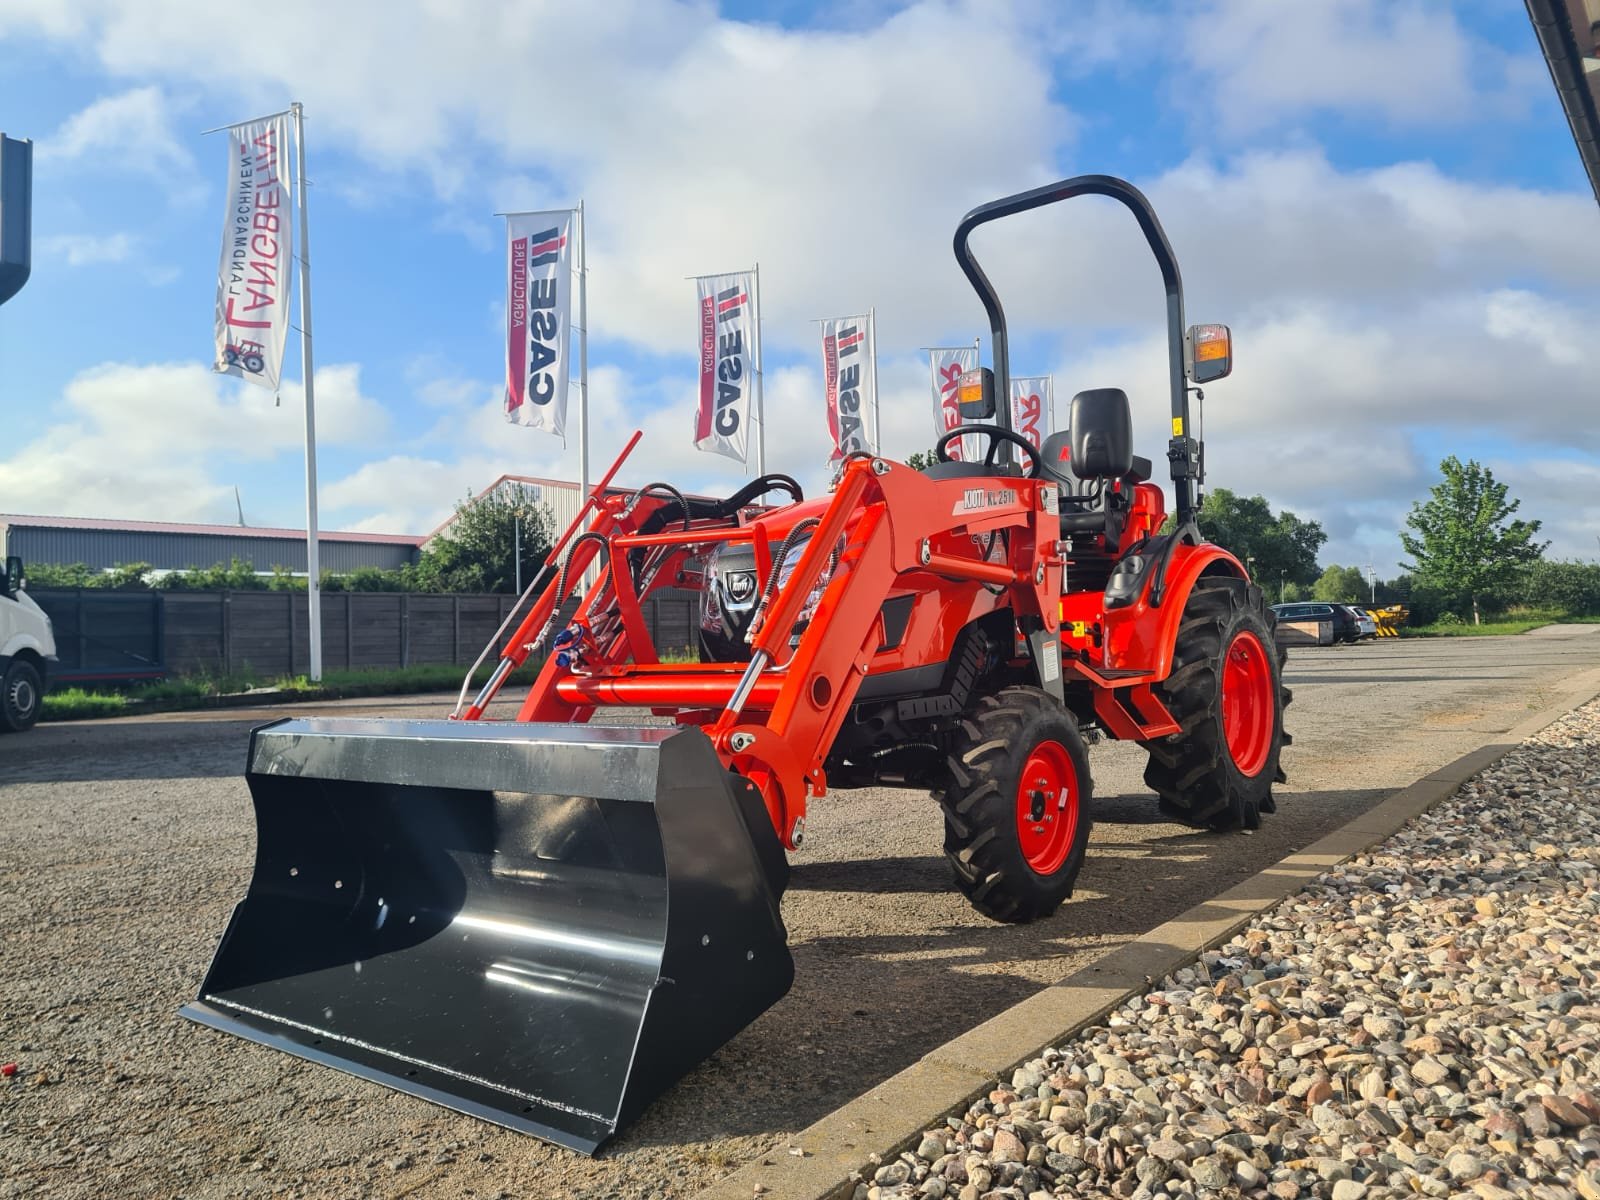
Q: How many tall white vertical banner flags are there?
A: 6